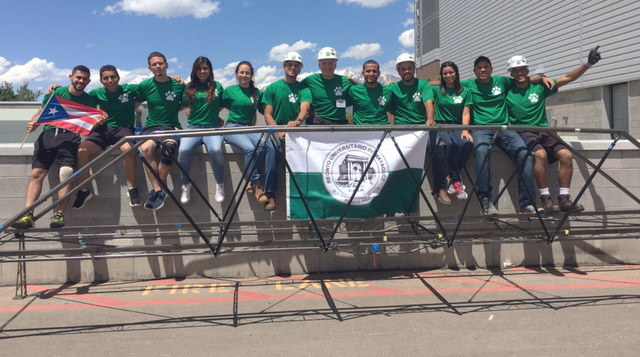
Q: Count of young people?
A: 12